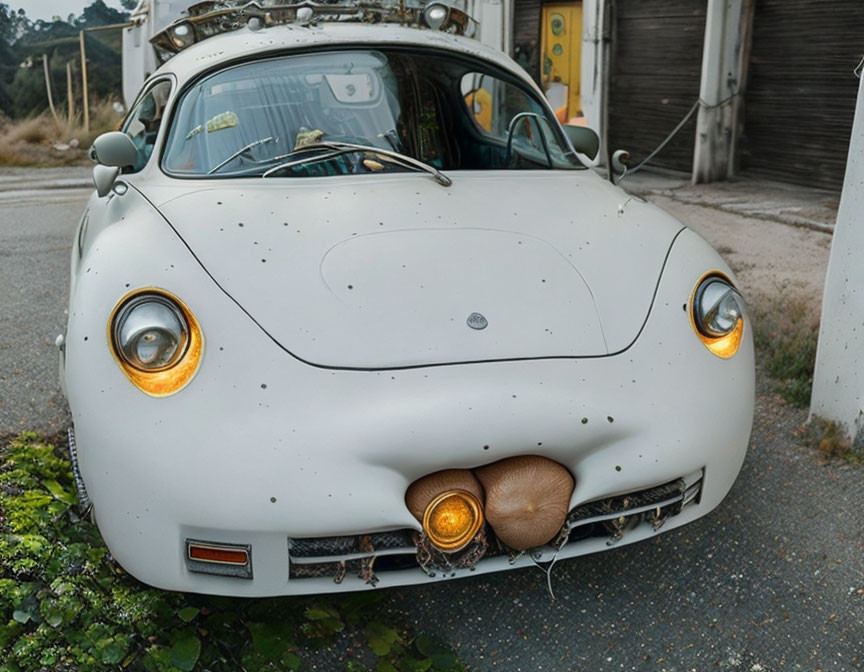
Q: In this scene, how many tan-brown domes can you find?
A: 2